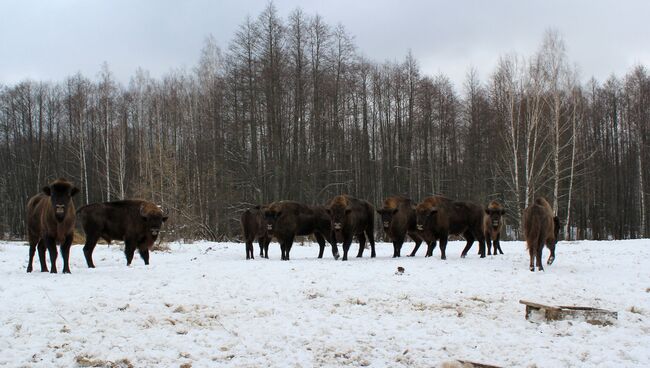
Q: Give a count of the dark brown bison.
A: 9